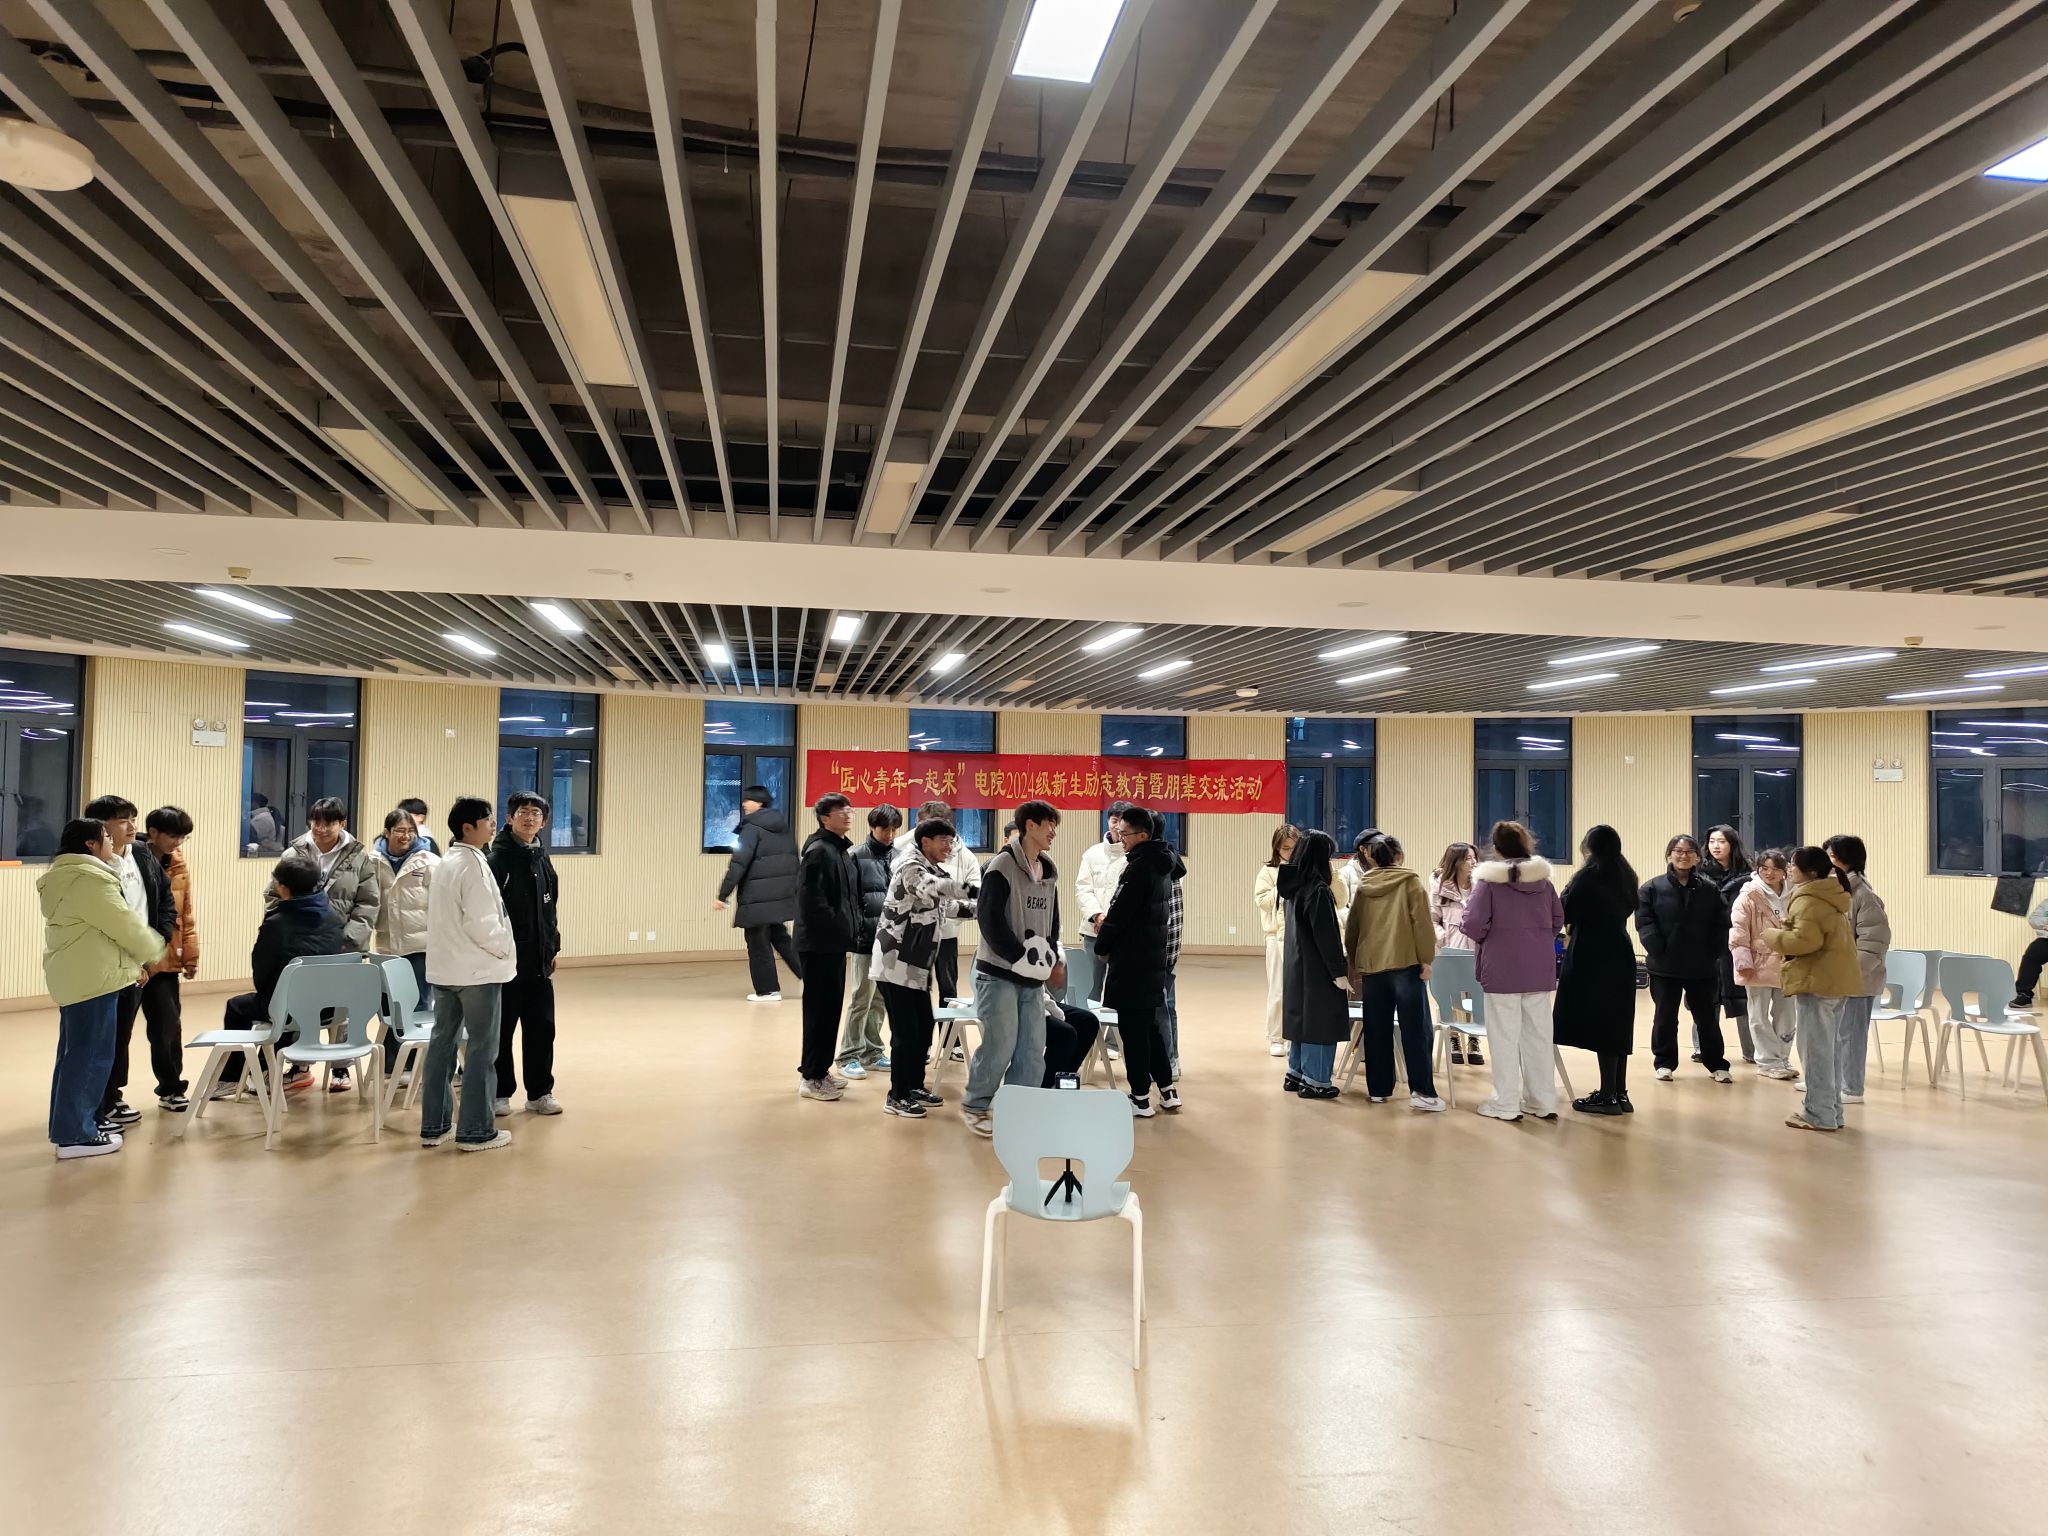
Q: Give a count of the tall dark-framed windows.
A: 10